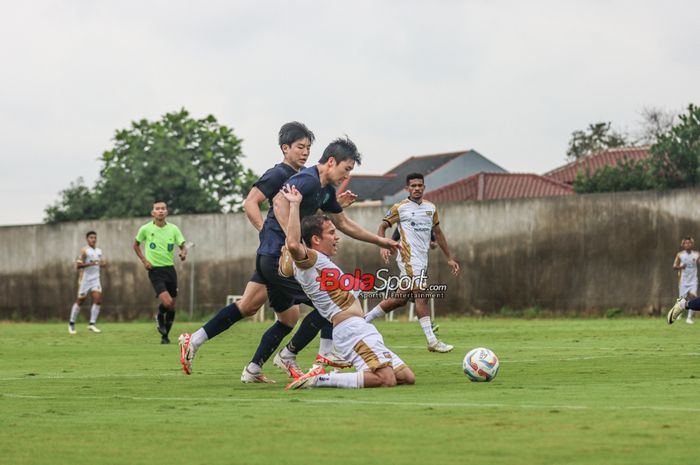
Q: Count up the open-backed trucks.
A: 0